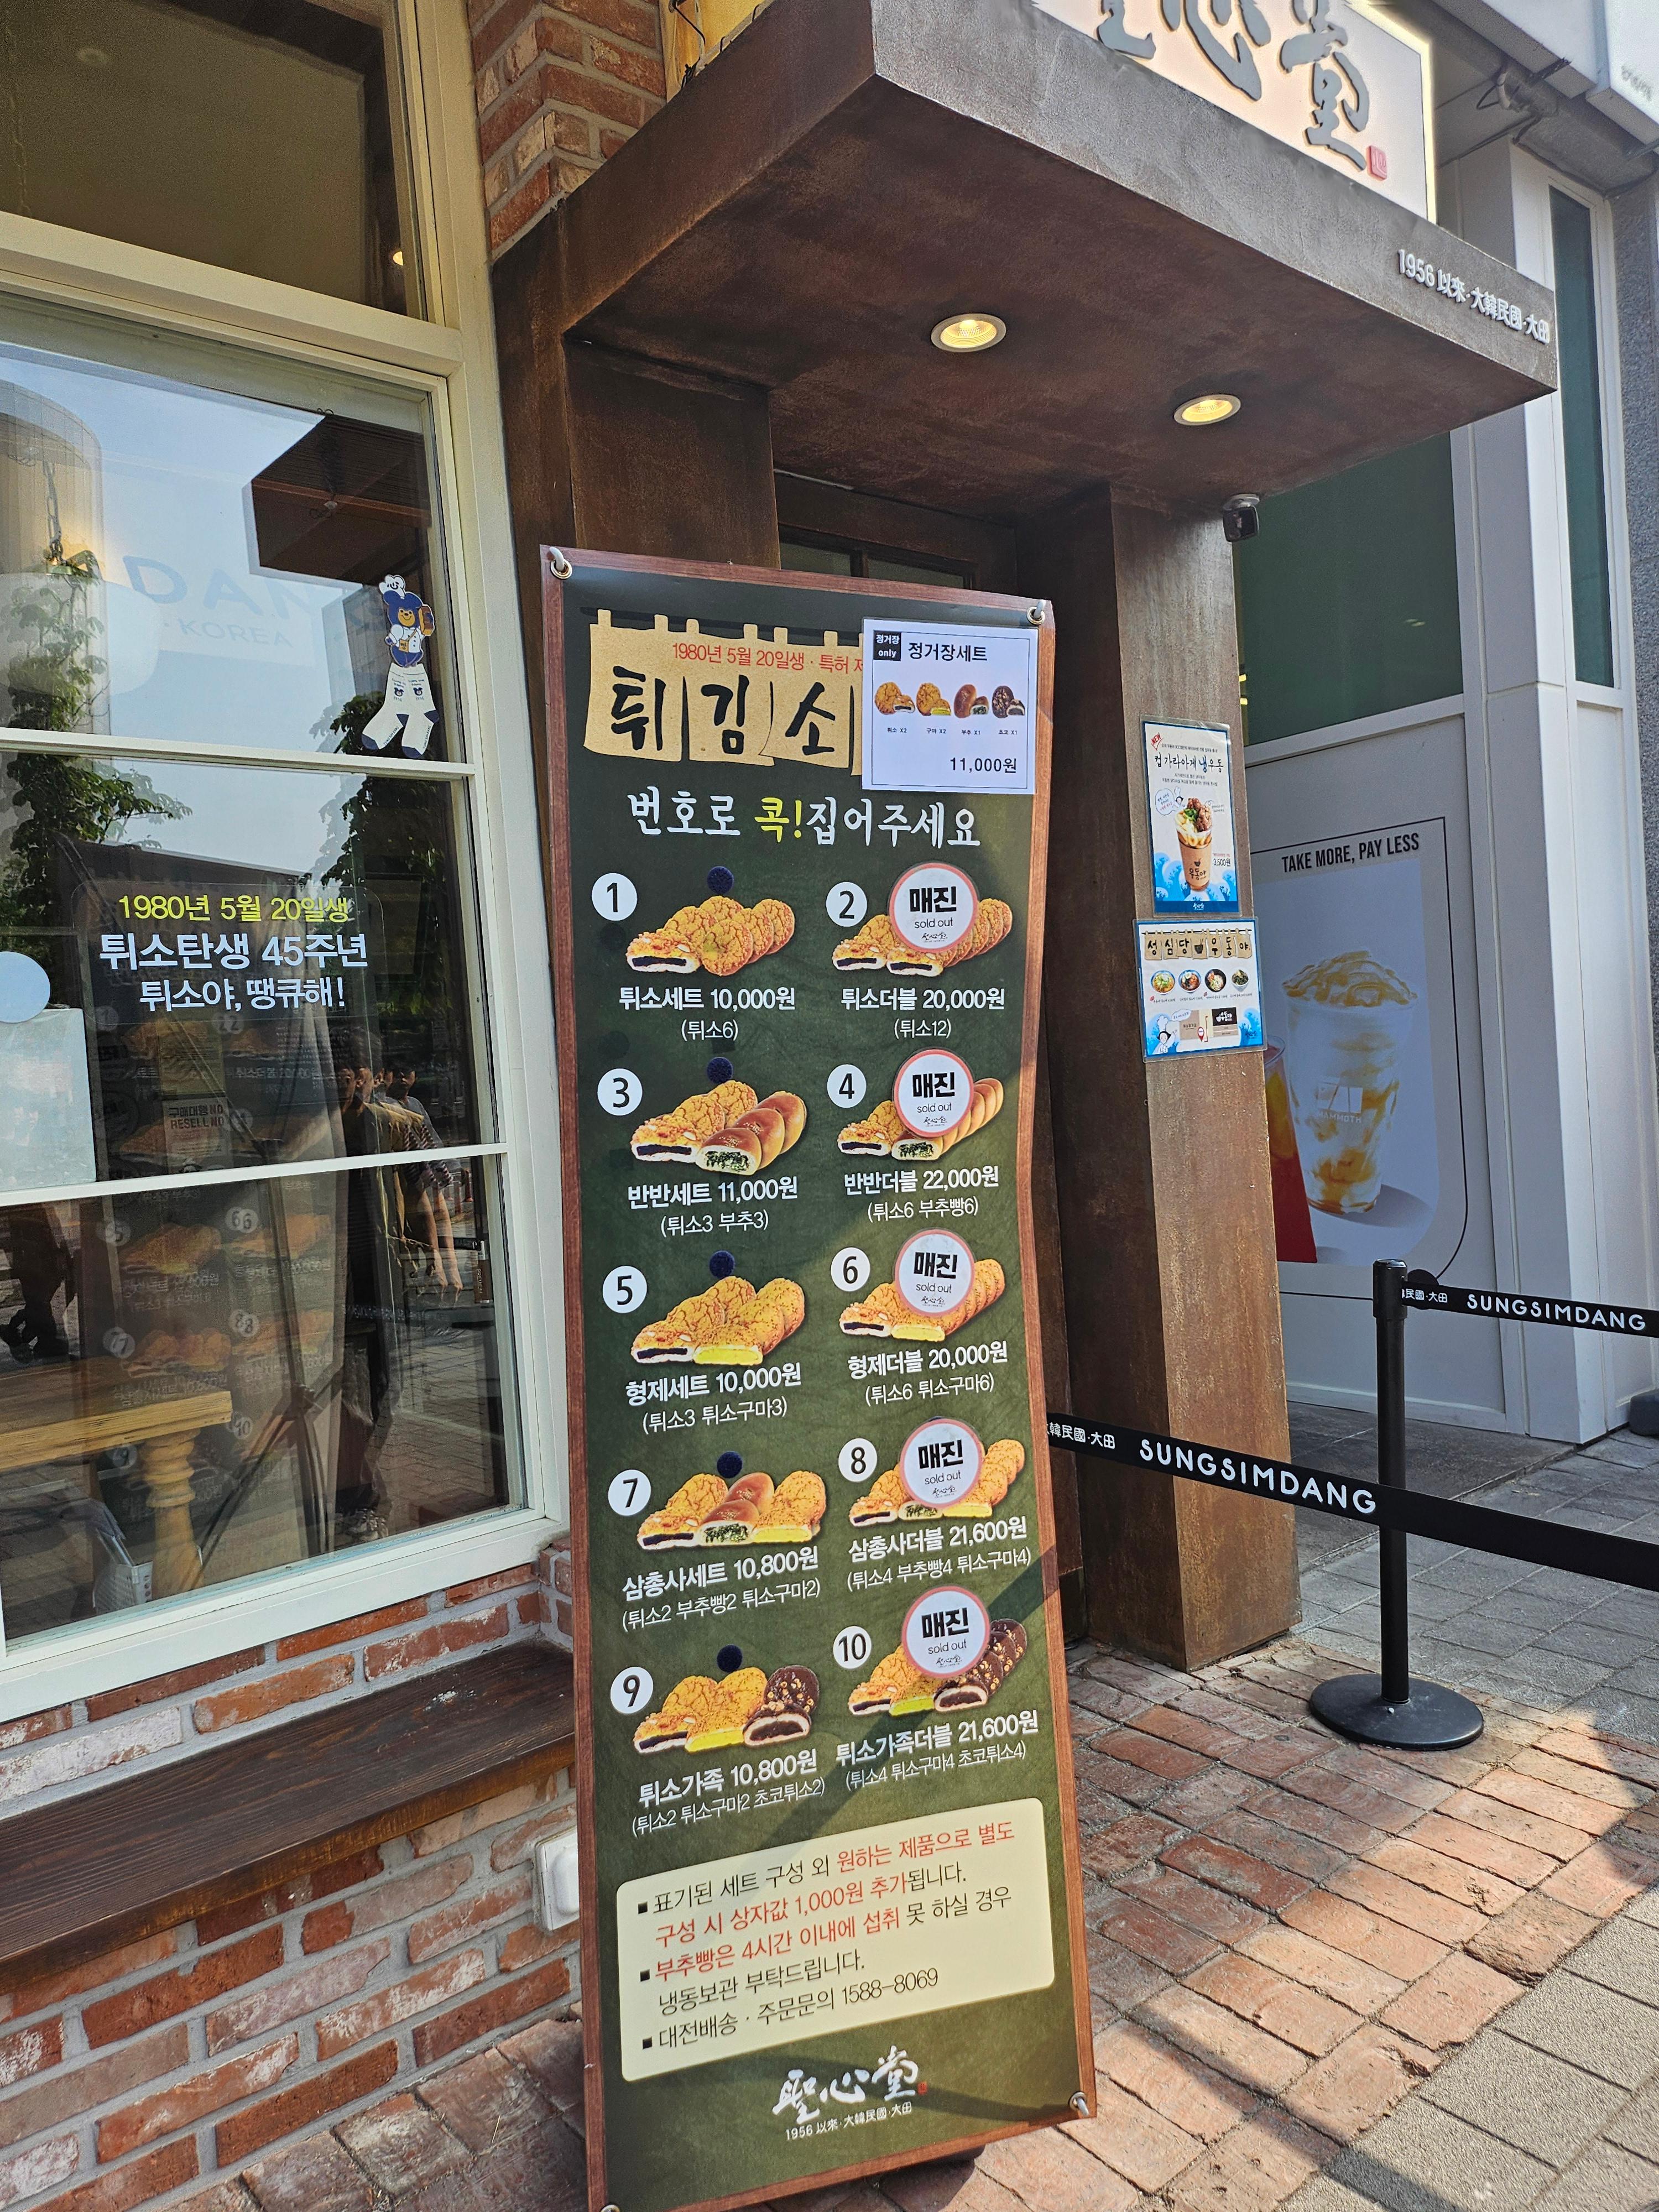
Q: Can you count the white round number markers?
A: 10